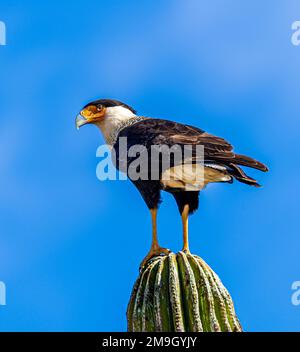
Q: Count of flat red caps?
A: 0